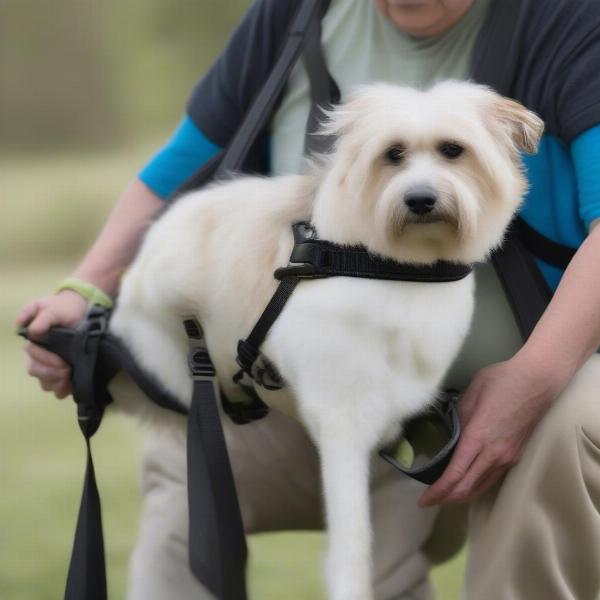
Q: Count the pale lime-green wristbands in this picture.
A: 1